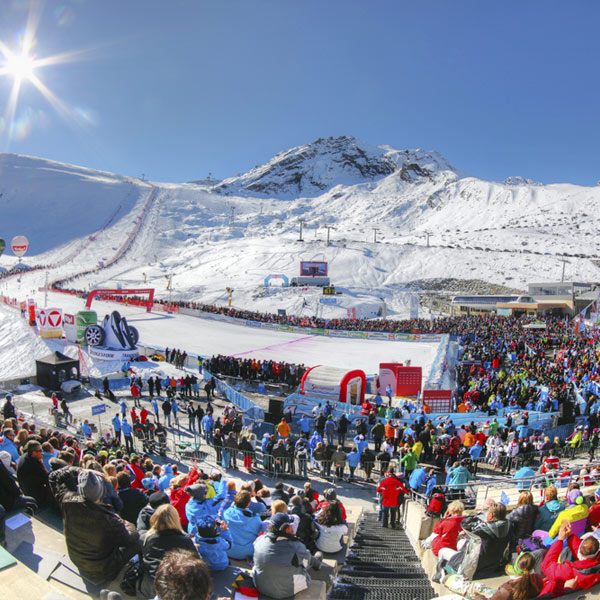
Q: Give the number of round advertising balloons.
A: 2